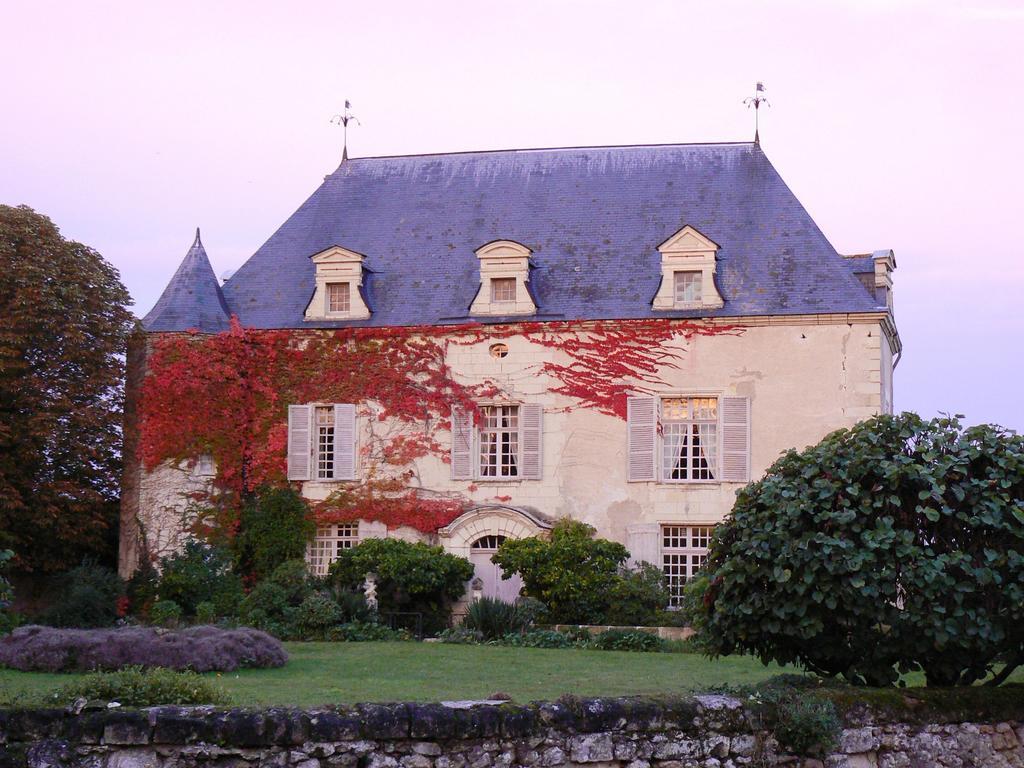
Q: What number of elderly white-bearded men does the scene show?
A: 0